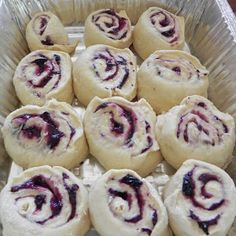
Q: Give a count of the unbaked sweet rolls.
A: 12